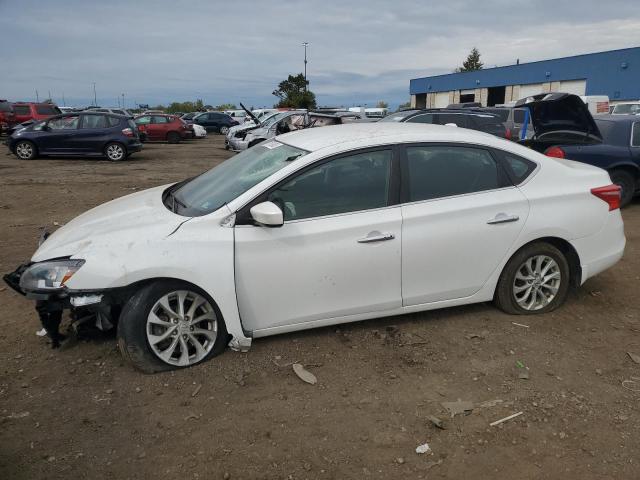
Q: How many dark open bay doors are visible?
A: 3